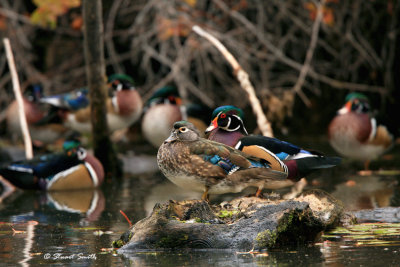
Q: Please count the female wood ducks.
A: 1